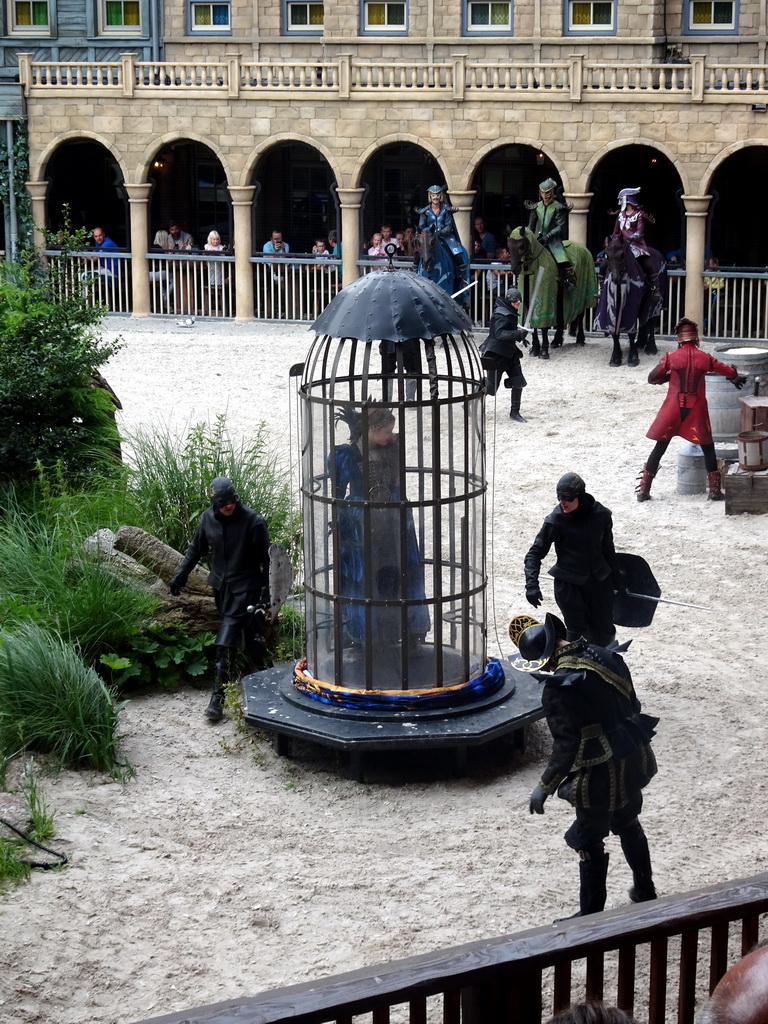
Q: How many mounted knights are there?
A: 3